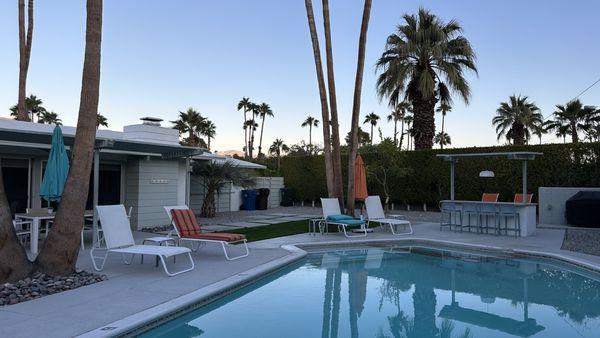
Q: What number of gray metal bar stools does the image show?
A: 4